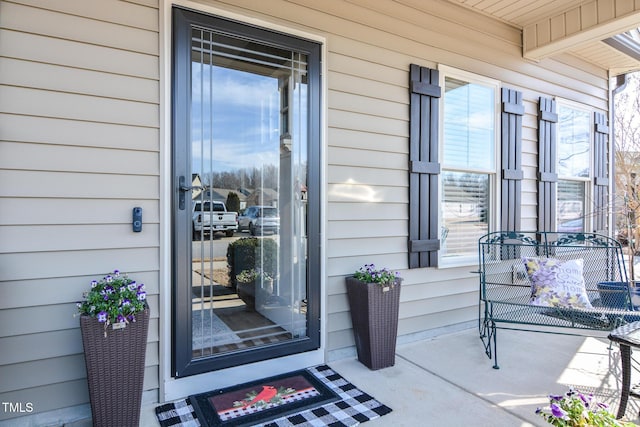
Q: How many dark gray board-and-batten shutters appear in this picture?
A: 4